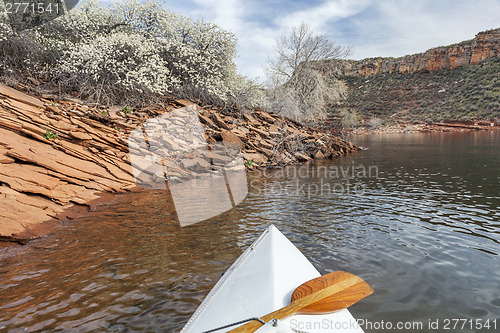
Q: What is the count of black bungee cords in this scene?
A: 1